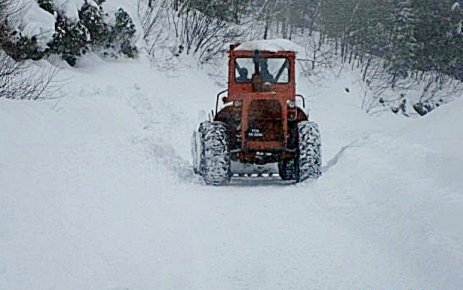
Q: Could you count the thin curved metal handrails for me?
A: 2